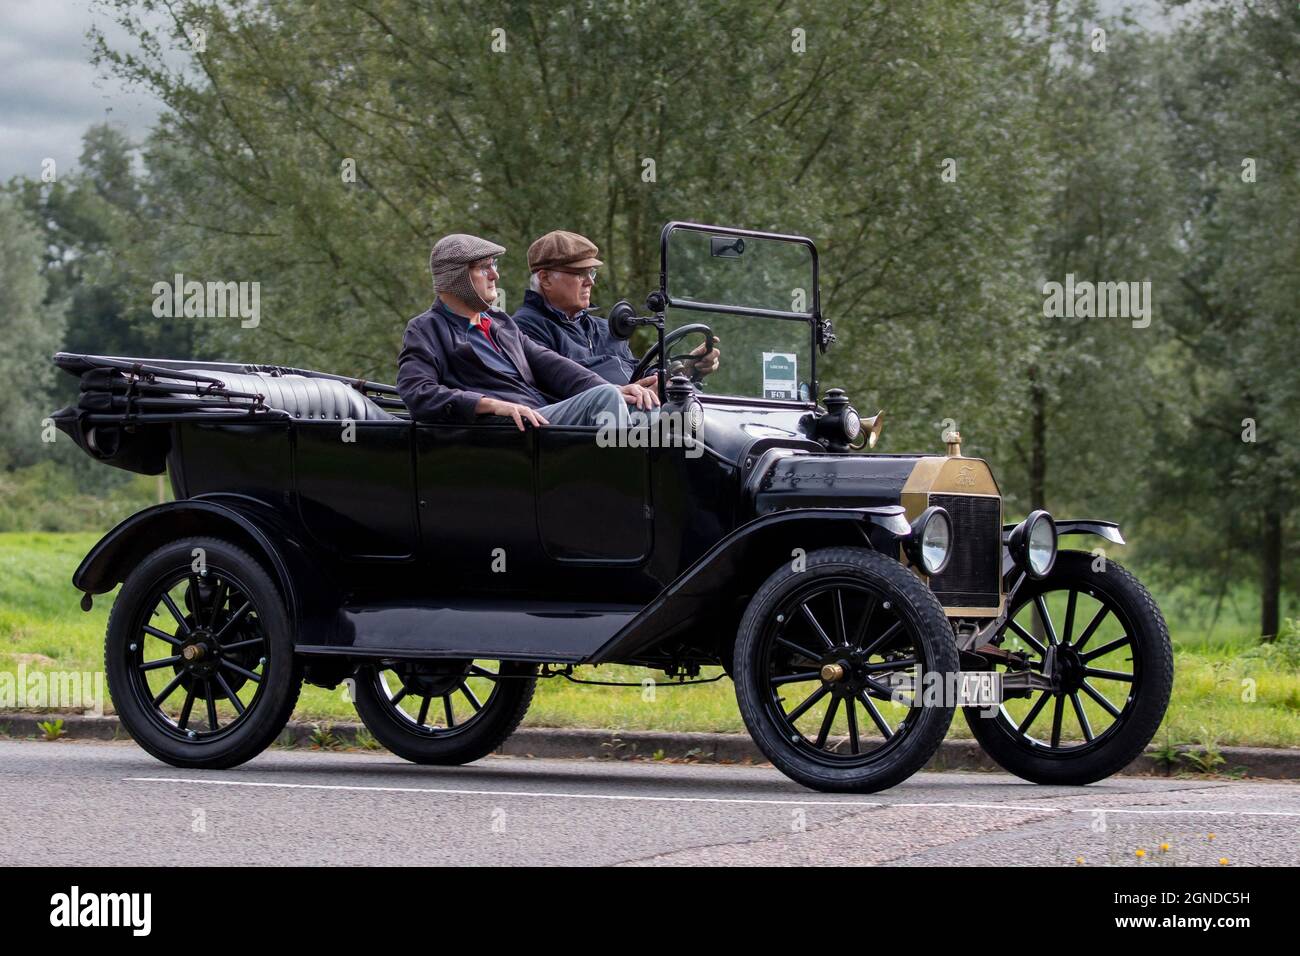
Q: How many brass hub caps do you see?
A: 2